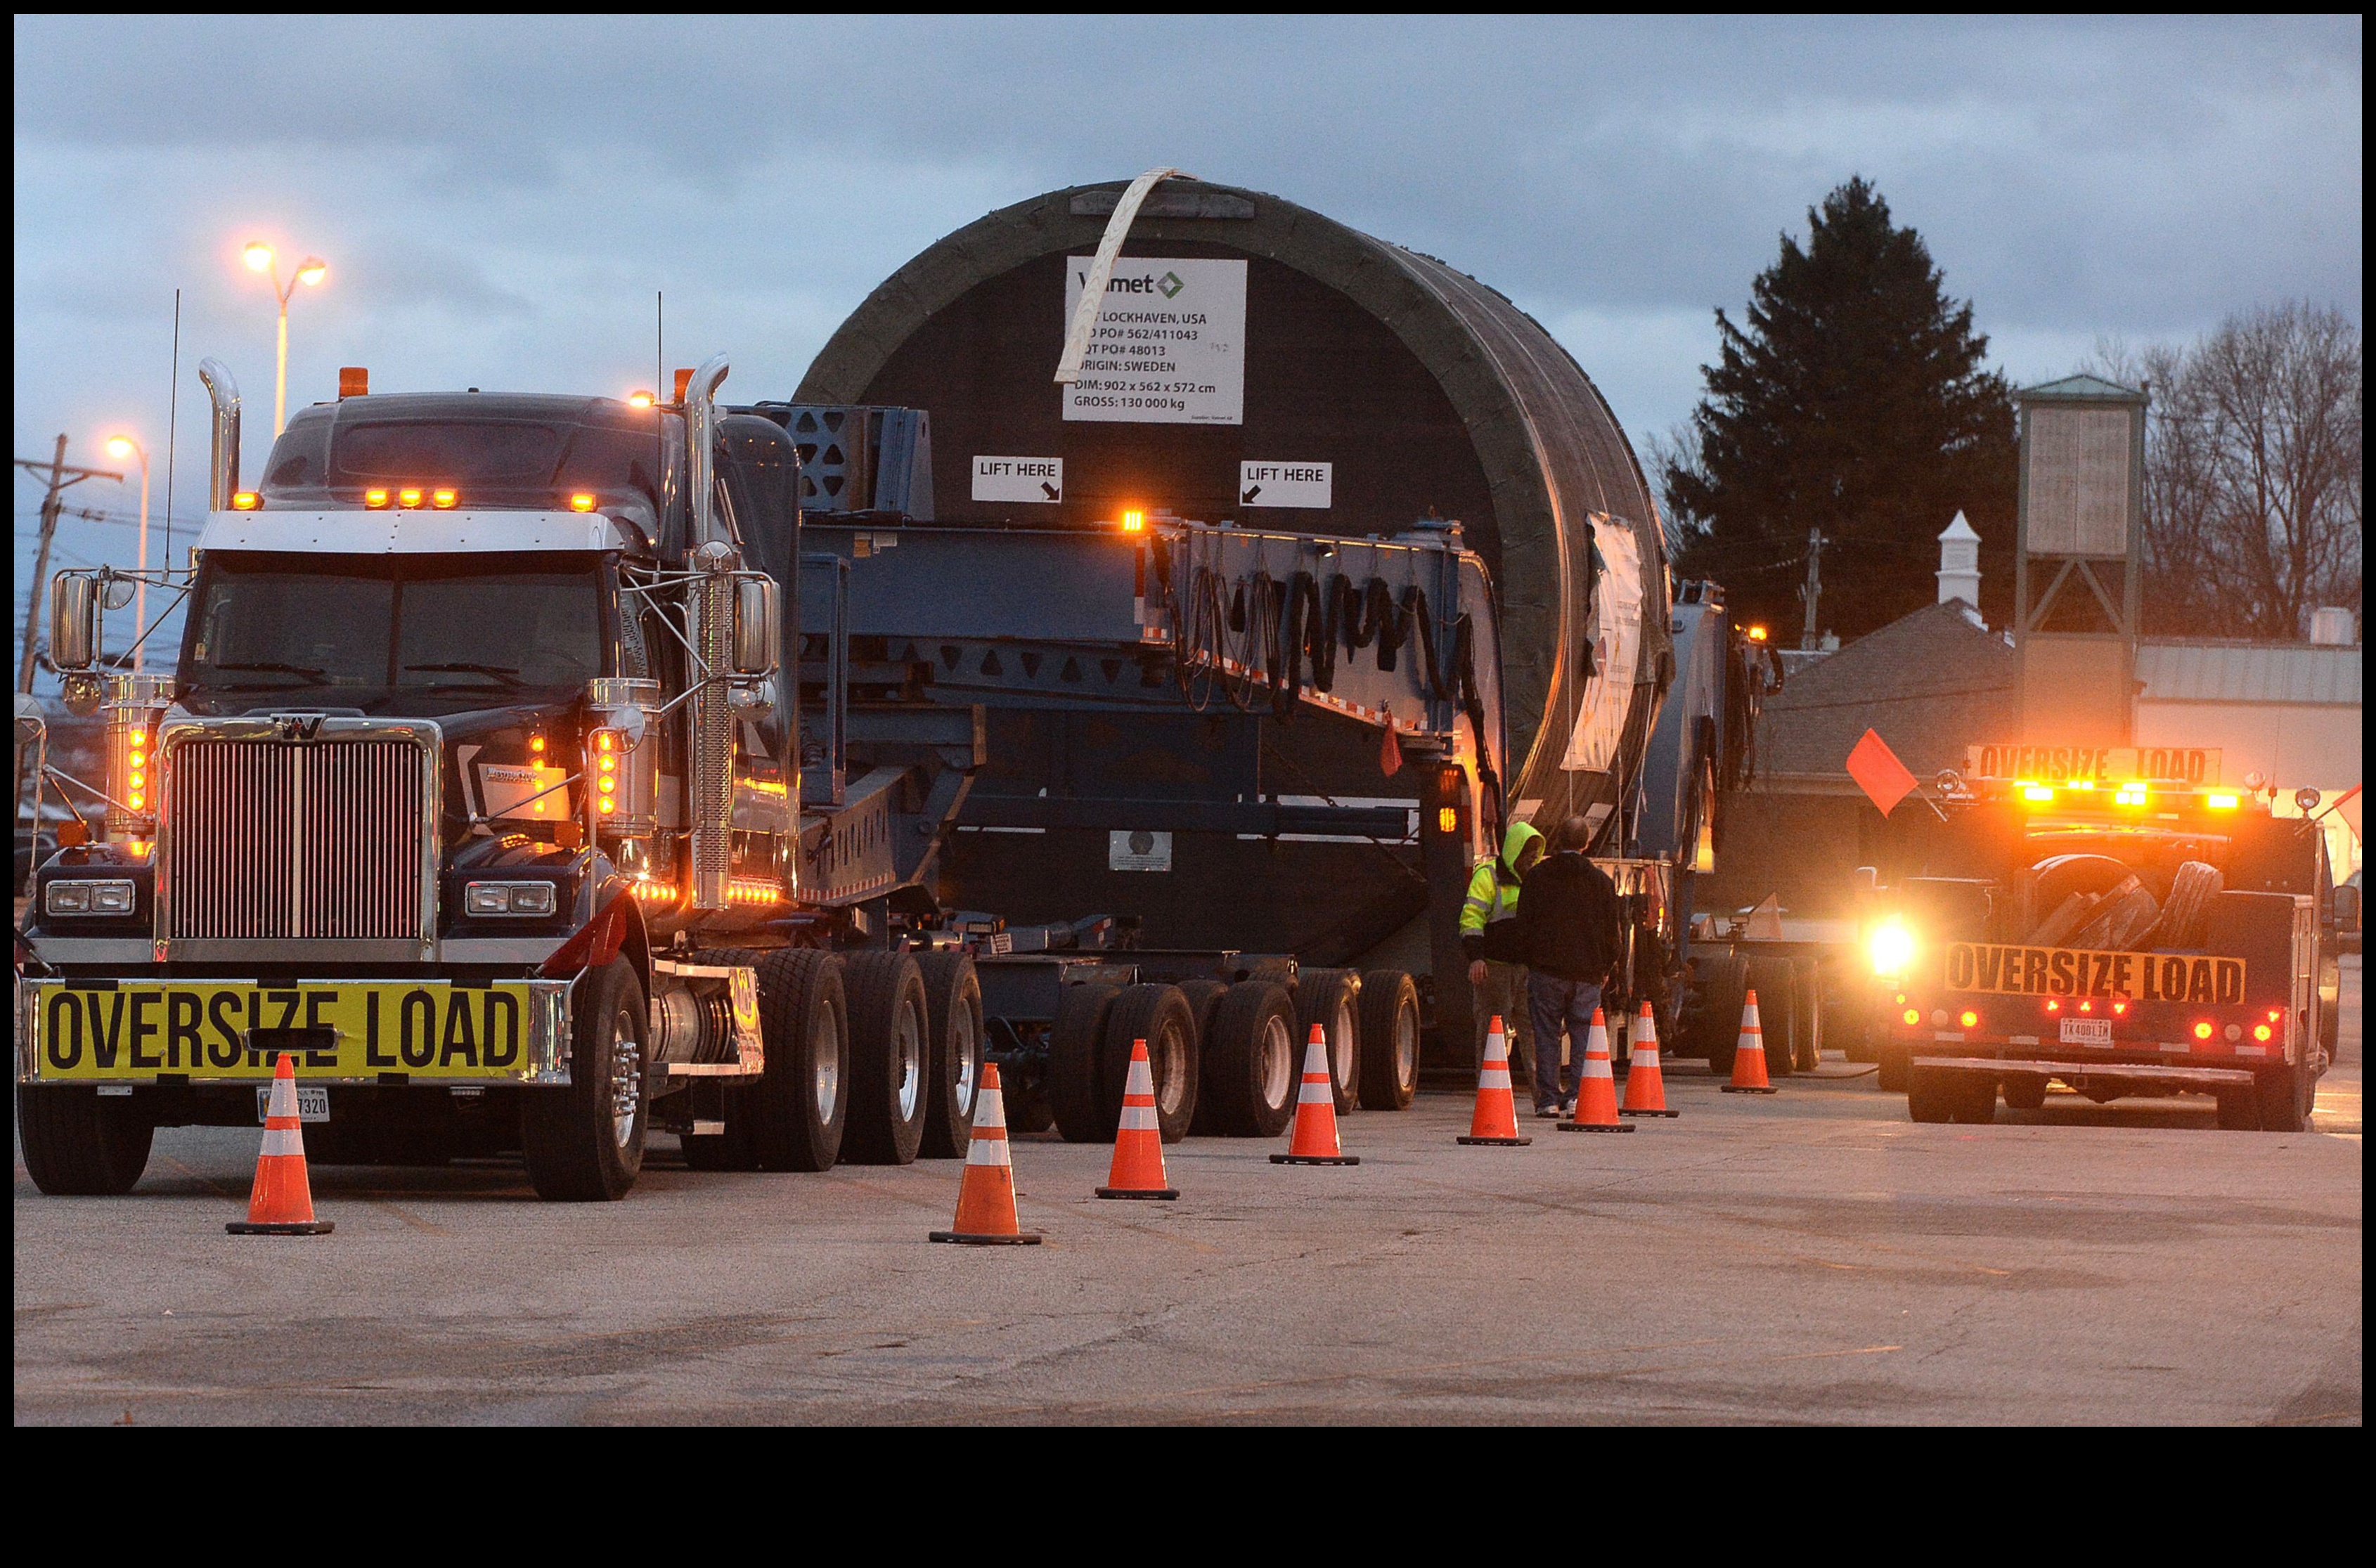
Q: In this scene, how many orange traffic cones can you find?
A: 8